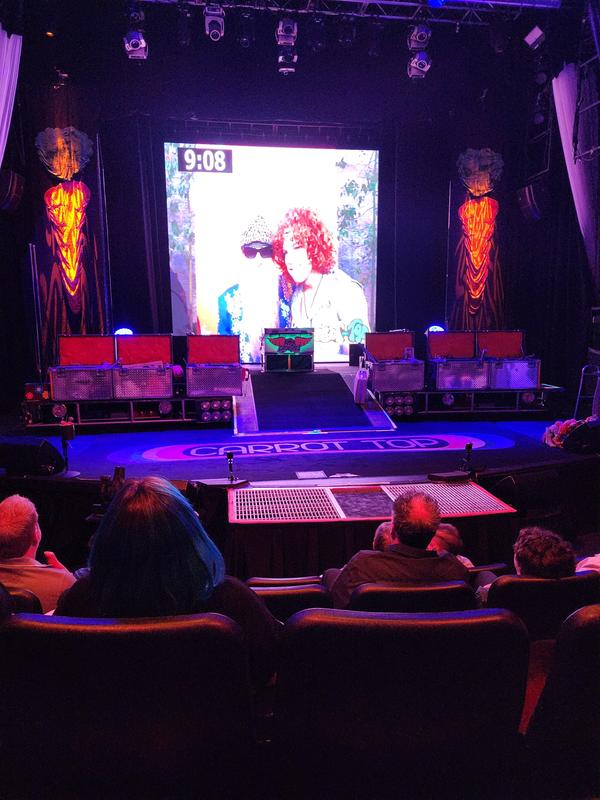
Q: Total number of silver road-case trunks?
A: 6